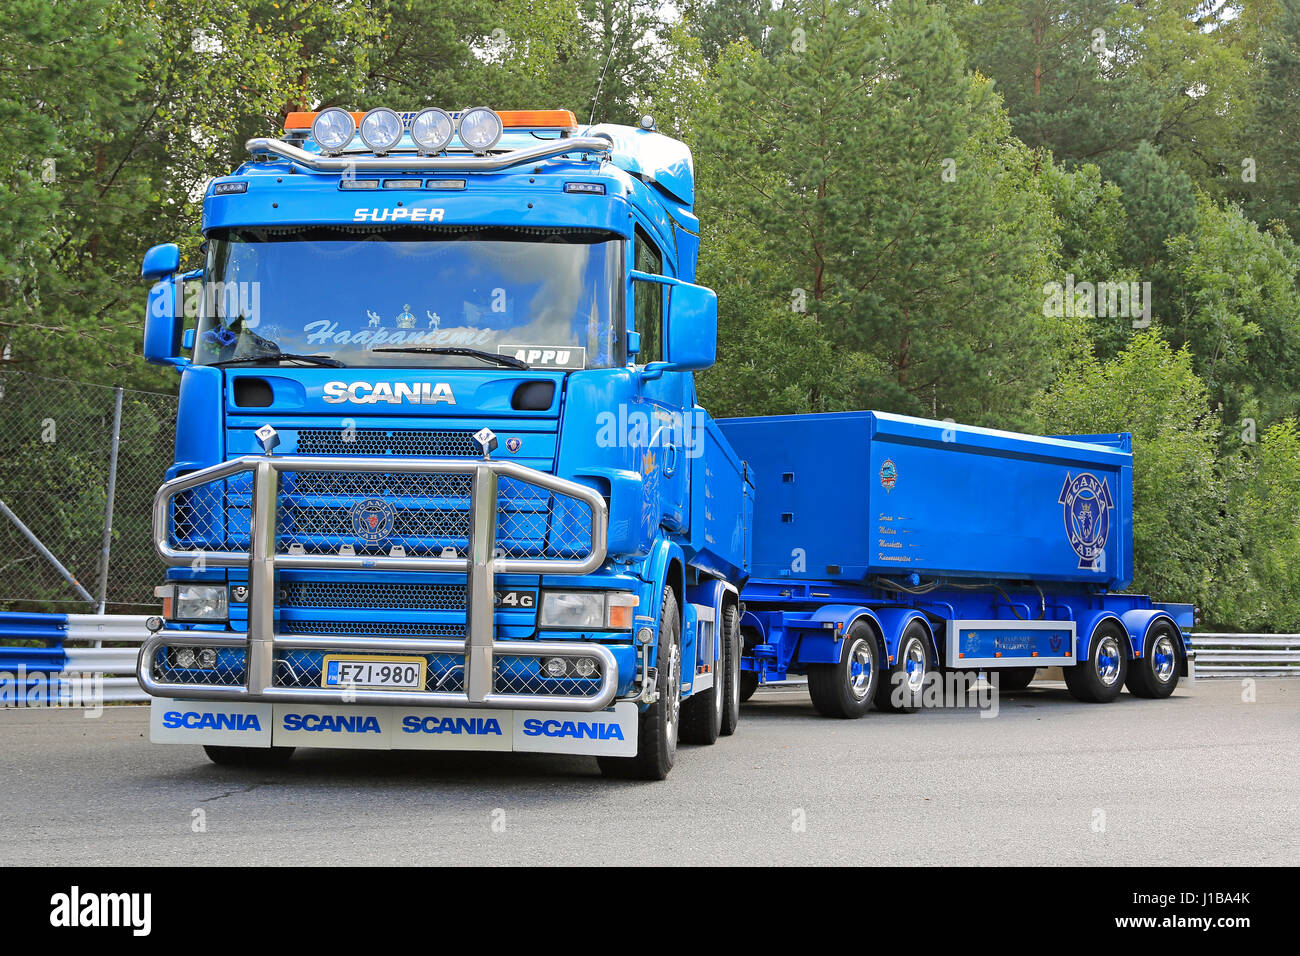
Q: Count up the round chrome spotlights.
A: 4